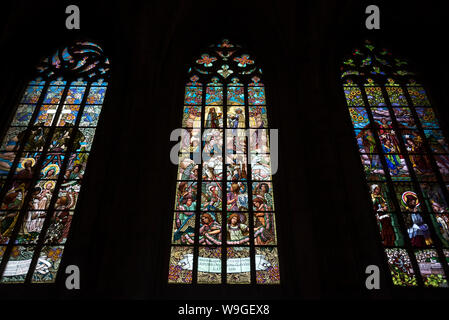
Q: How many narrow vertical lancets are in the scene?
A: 12